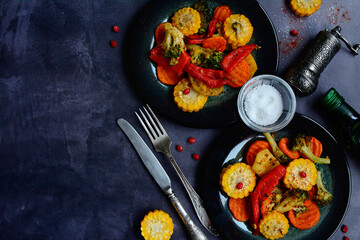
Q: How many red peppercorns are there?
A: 11